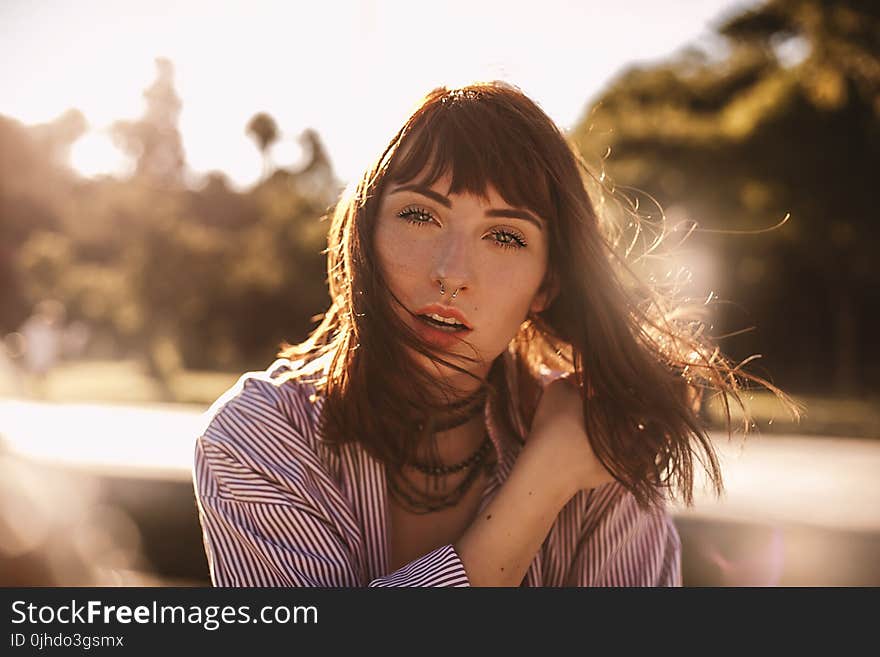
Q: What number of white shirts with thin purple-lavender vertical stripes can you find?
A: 1